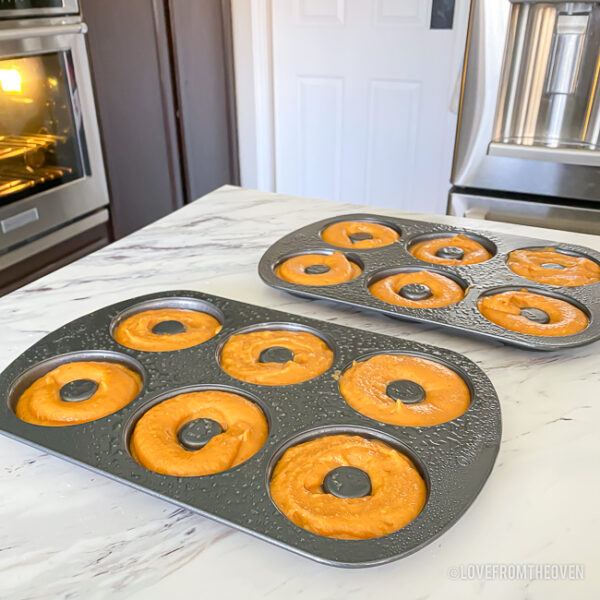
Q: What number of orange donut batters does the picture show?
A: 12